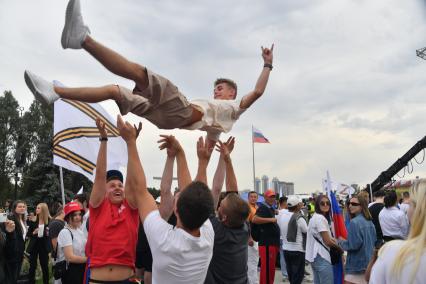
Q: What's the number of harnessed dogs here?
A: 0